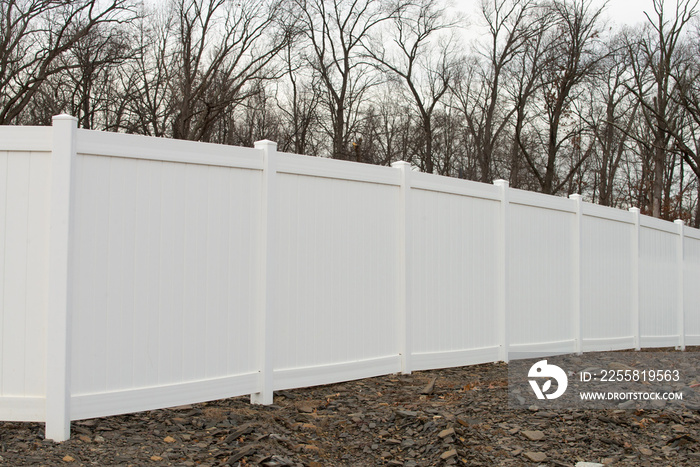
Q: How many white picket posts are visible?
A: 7